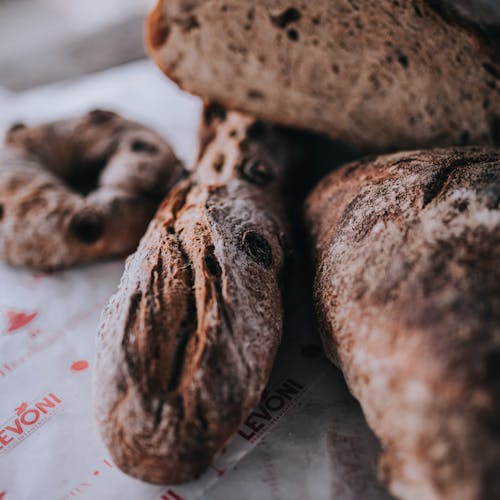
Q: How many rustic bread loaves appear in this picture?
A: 4